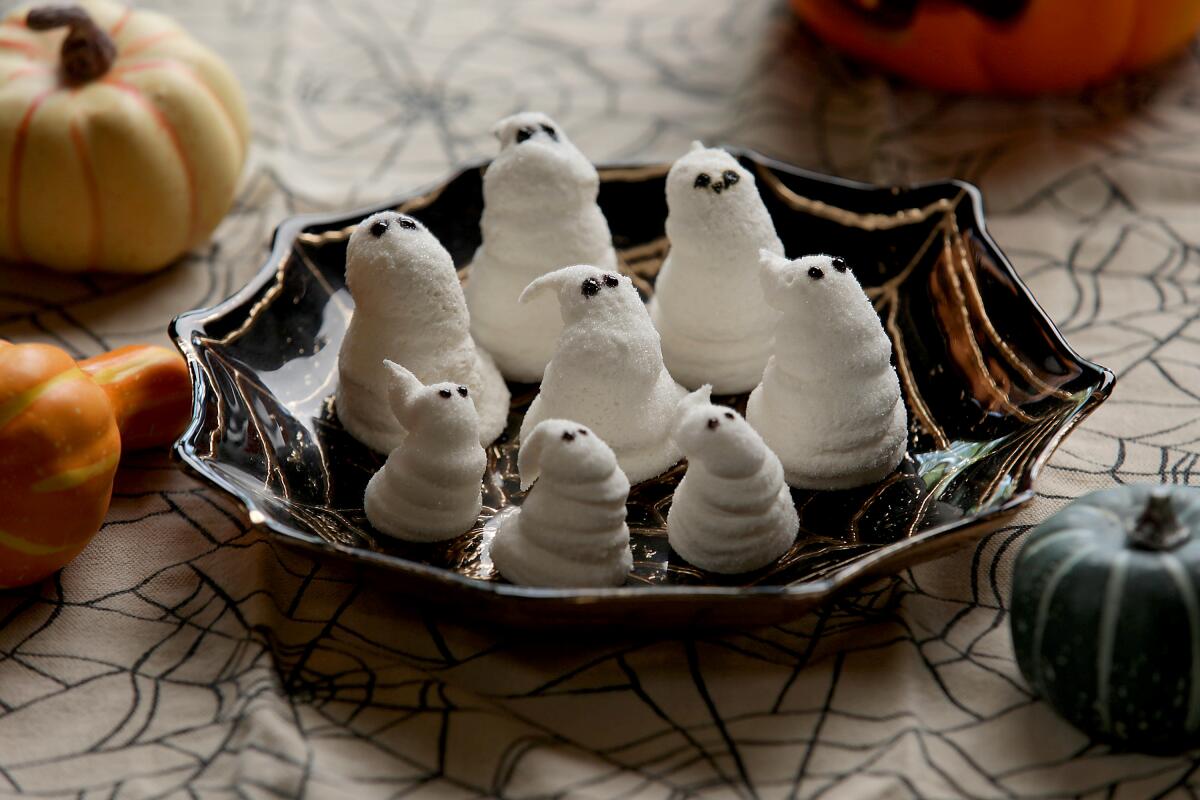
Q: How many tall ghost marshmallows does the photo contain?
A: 5